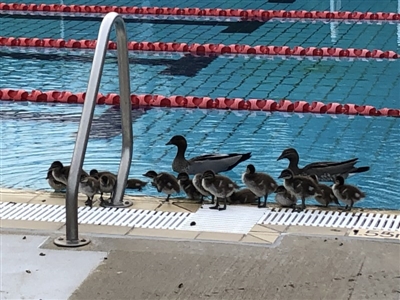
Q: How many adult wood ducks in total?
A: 2